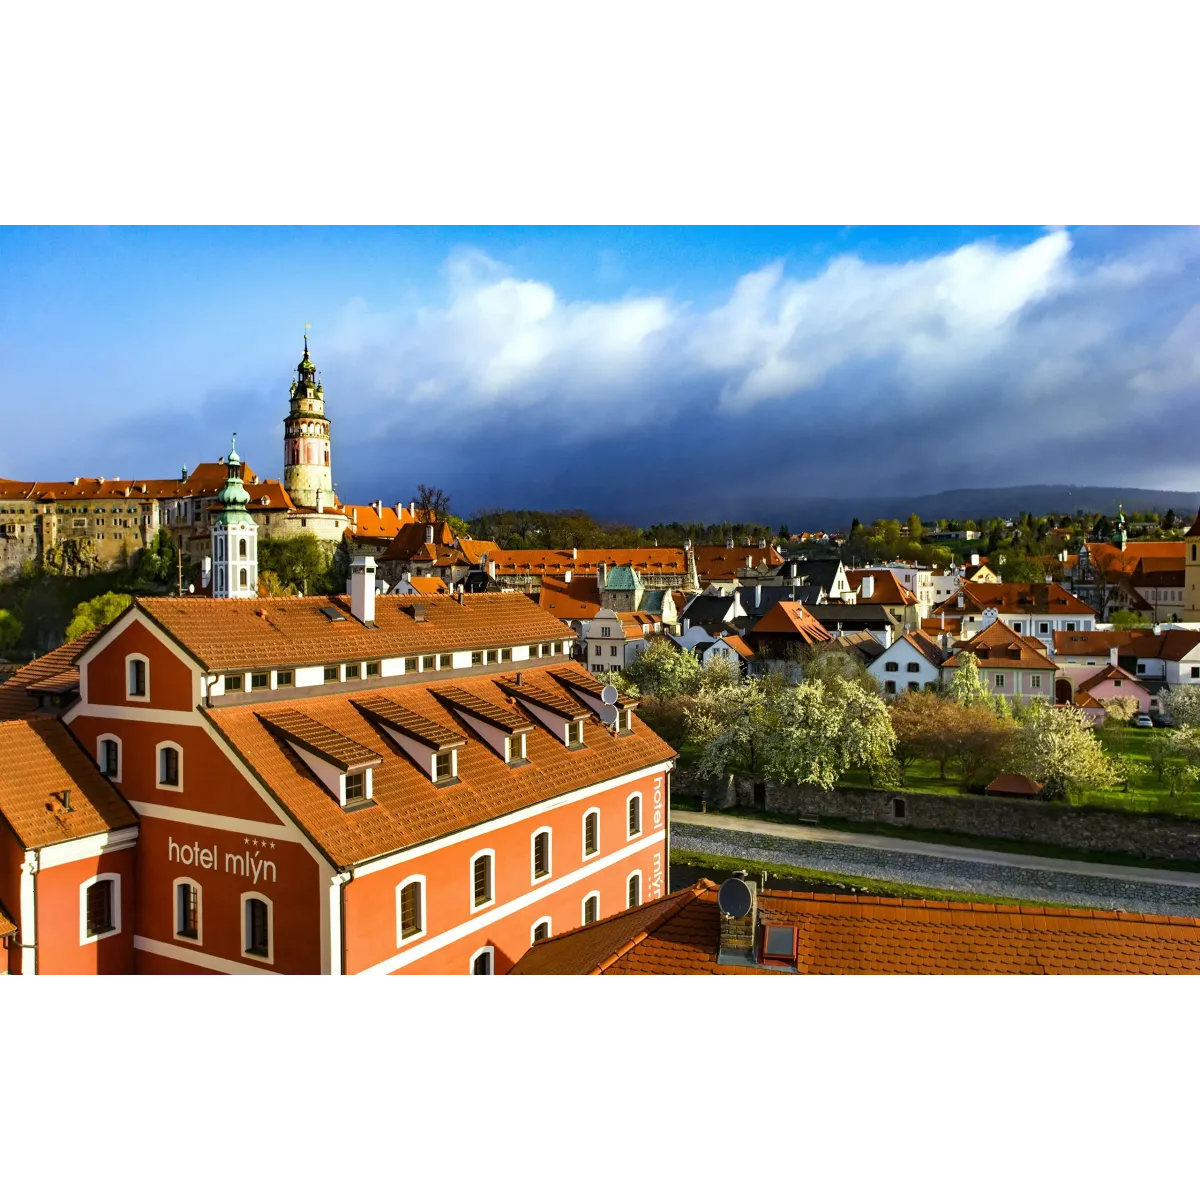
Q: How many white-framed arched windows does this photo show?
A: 15